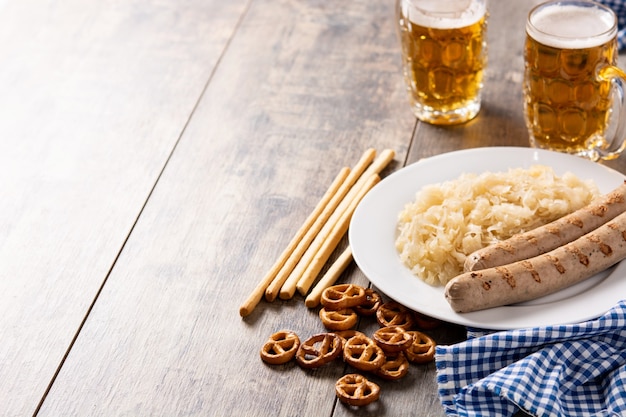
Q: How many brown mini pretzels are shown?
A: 13